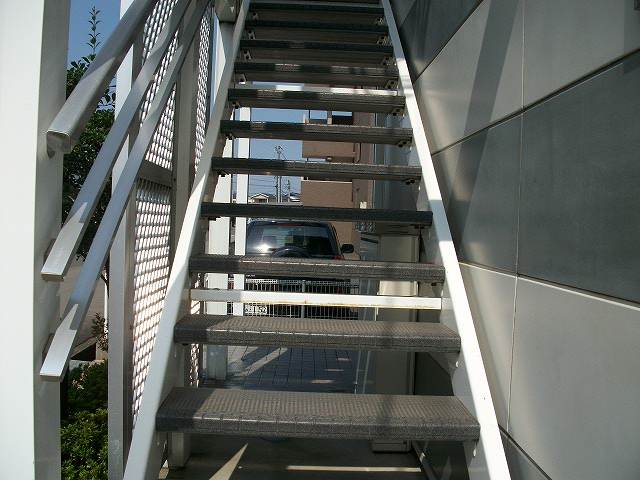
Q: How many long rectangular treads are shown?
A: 11